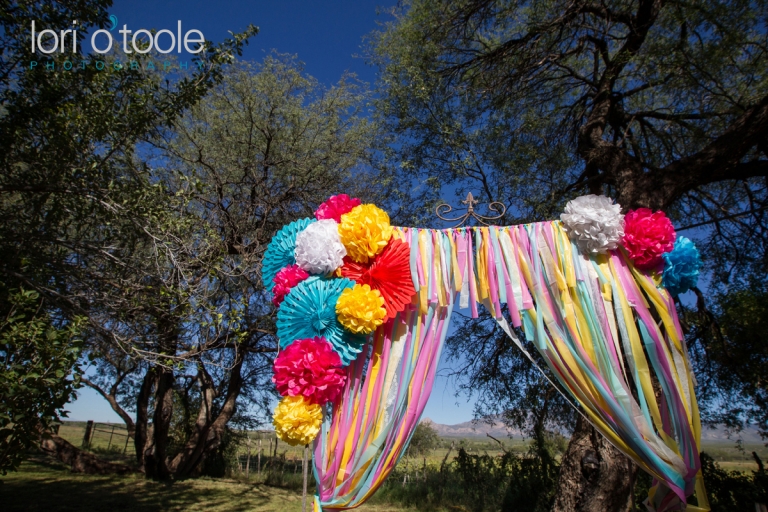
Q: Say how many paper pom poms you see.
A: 10